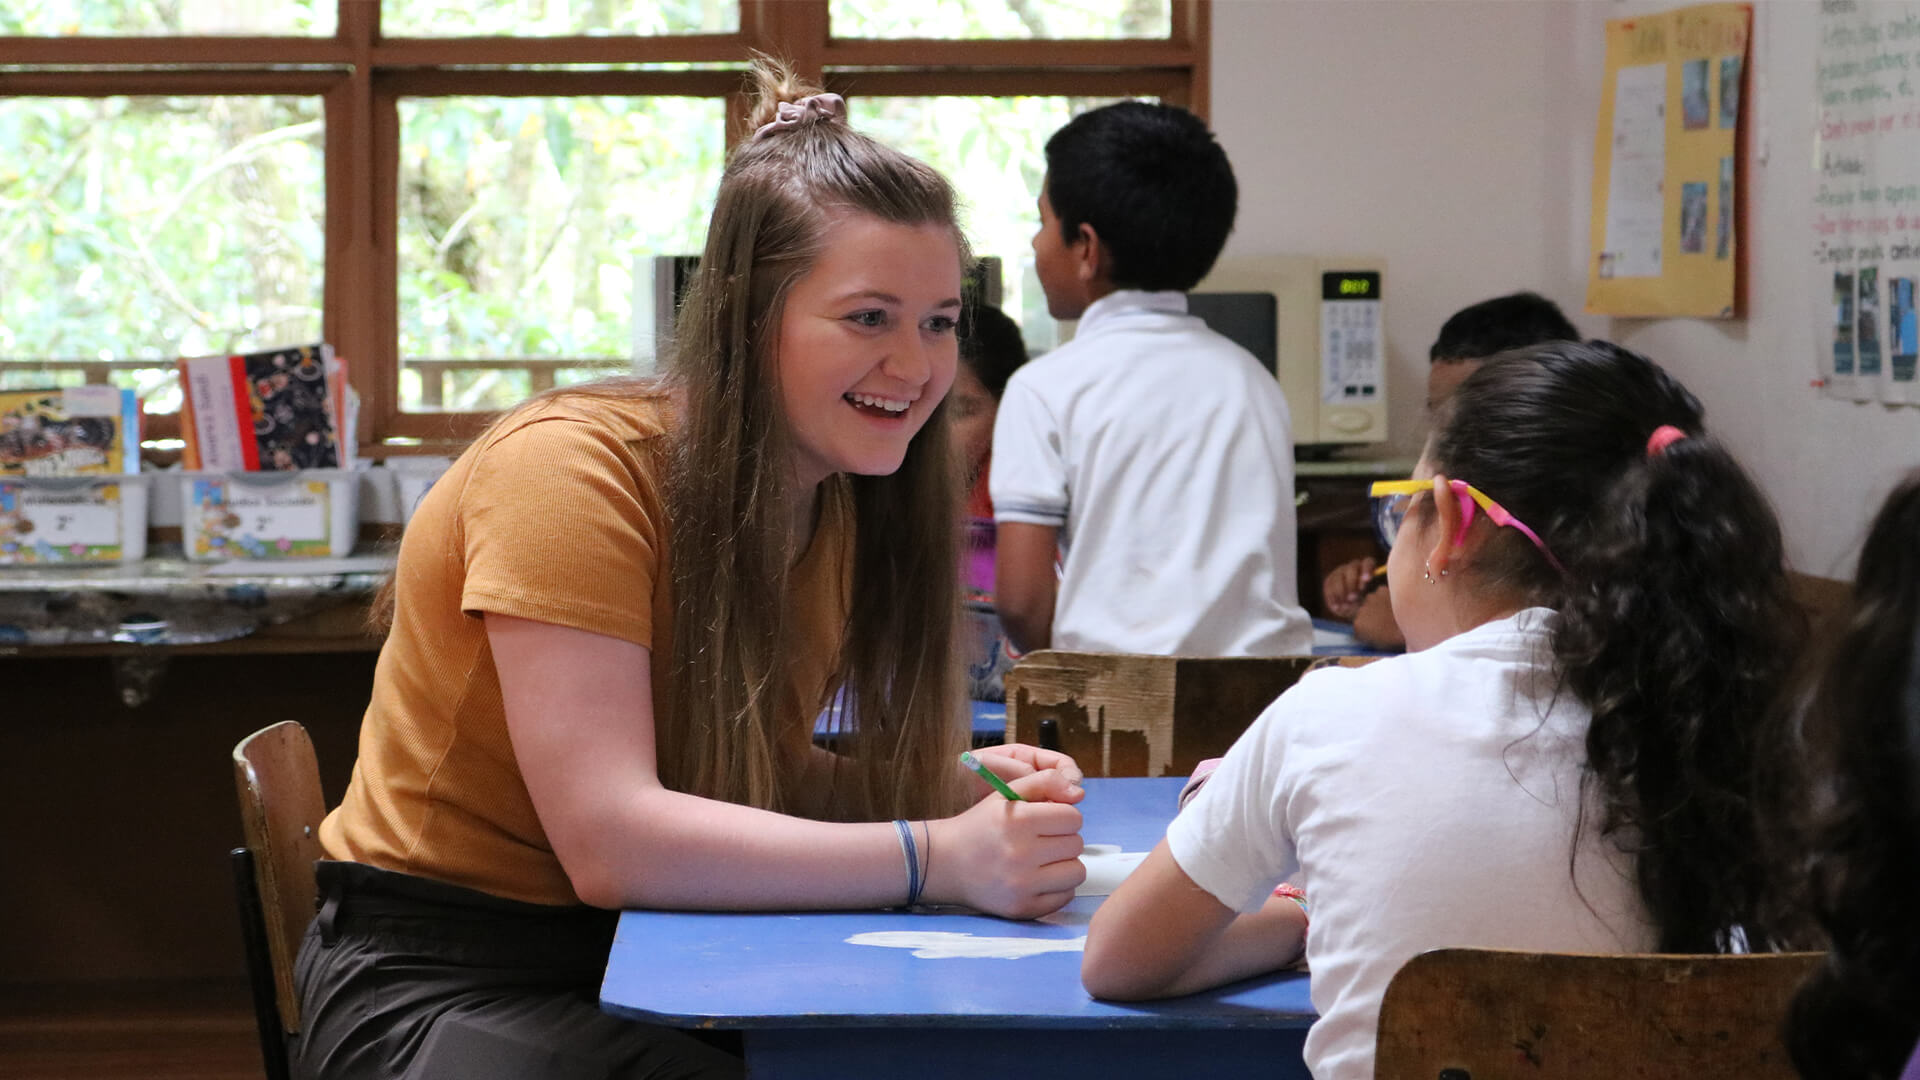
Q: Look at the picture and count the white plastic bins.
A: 3